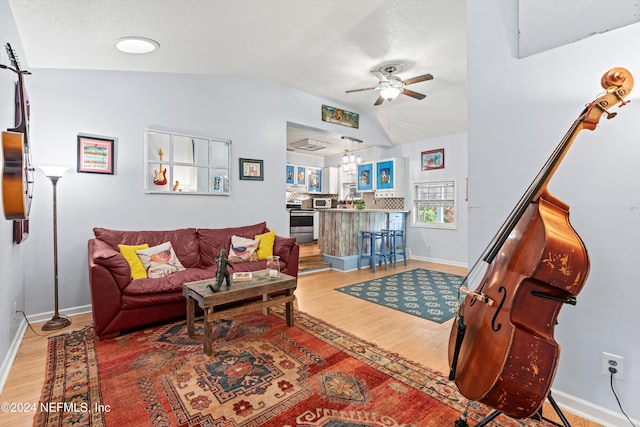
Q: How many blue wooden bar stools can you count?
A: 2